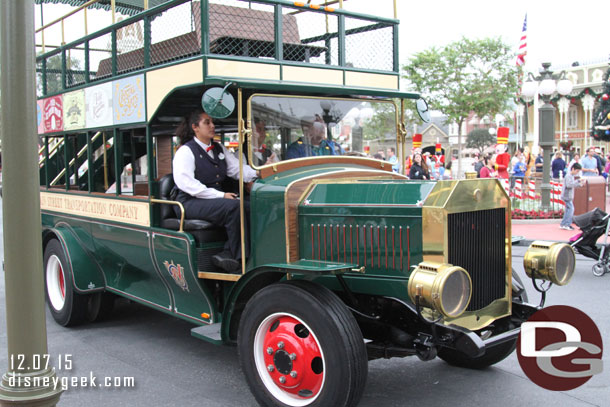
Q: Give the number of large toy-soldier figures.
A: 3